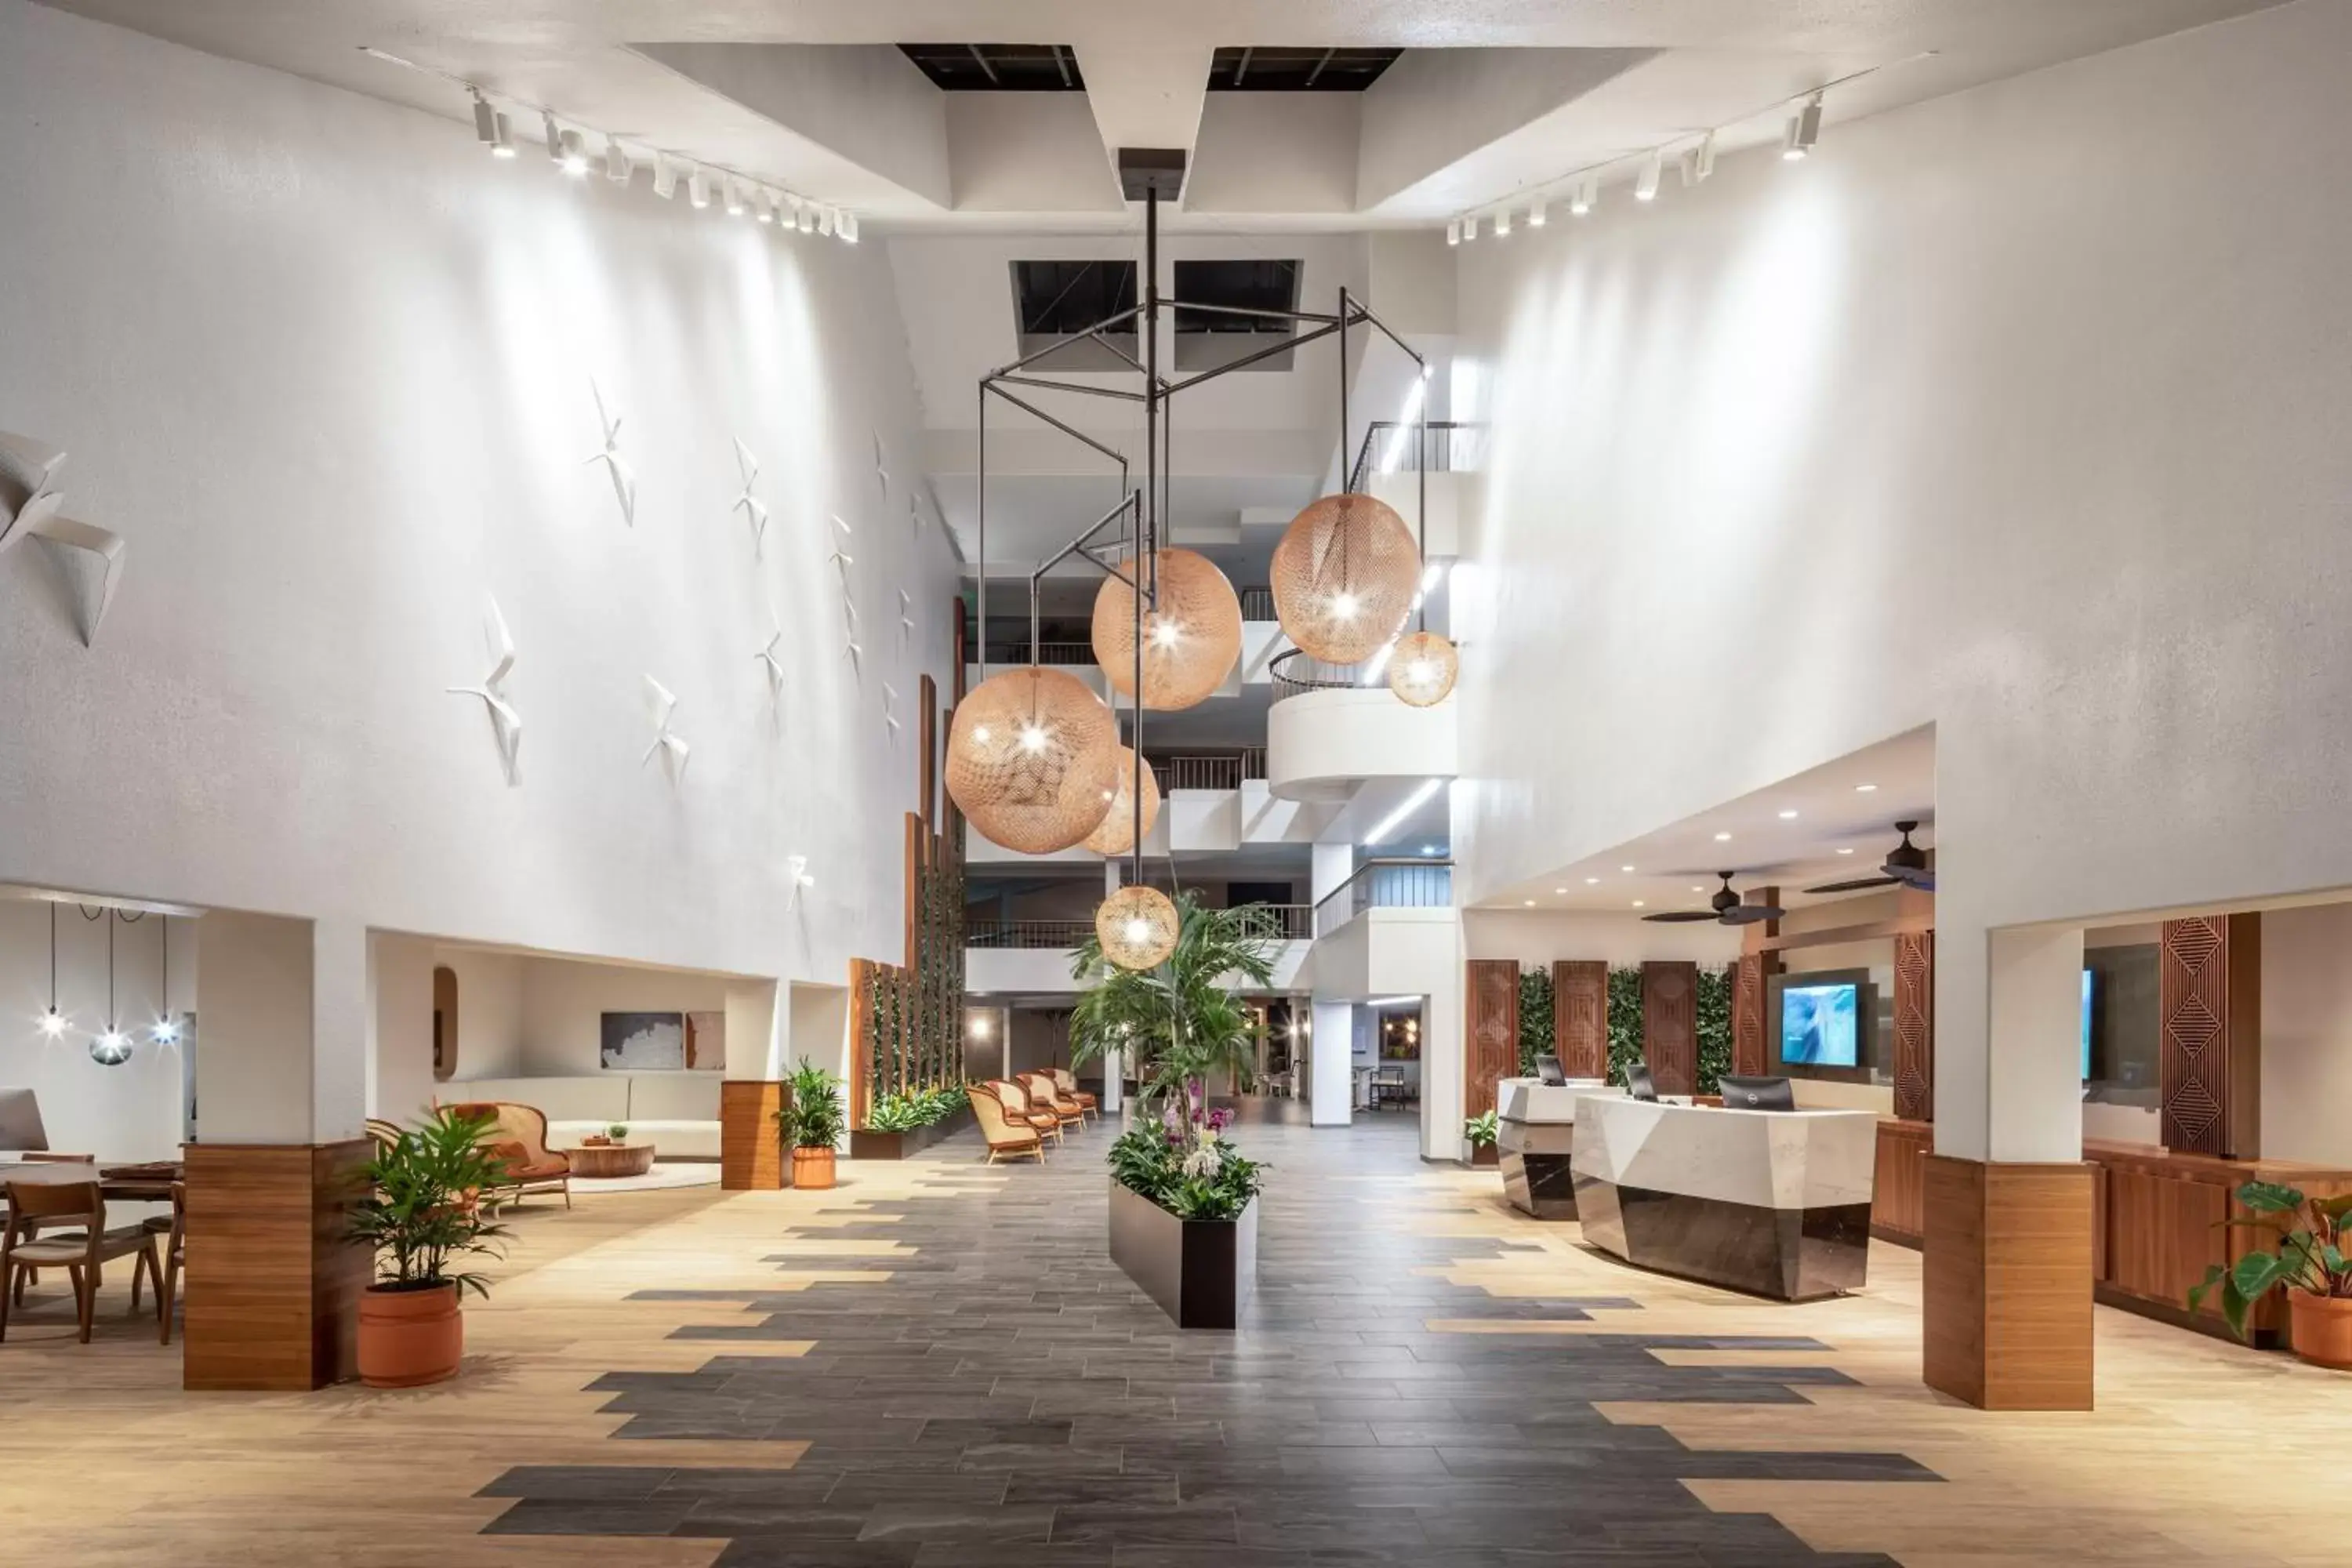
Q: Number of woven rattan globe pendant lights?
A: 6